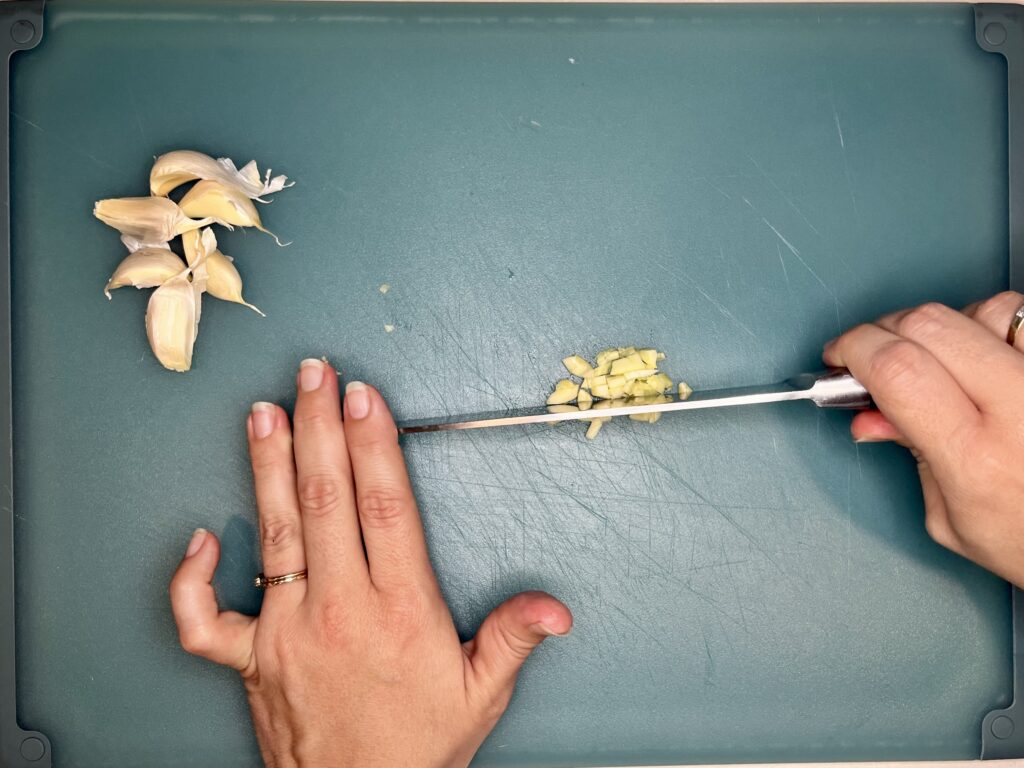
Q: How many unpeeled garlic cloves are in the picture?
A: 6